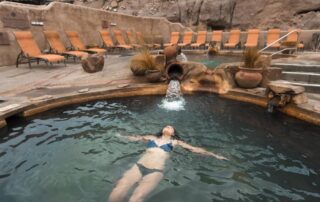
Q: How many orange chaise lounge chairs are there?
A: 15